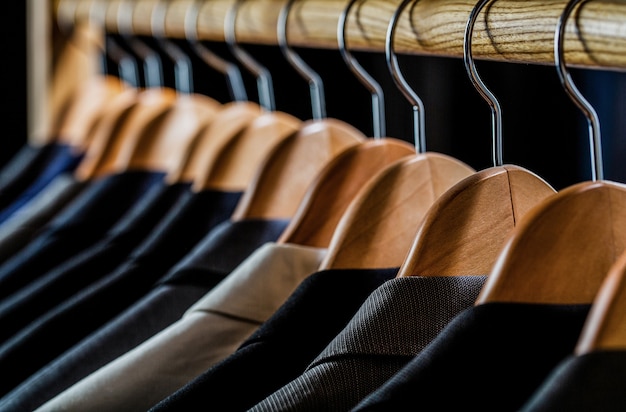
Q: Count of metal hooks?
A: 11